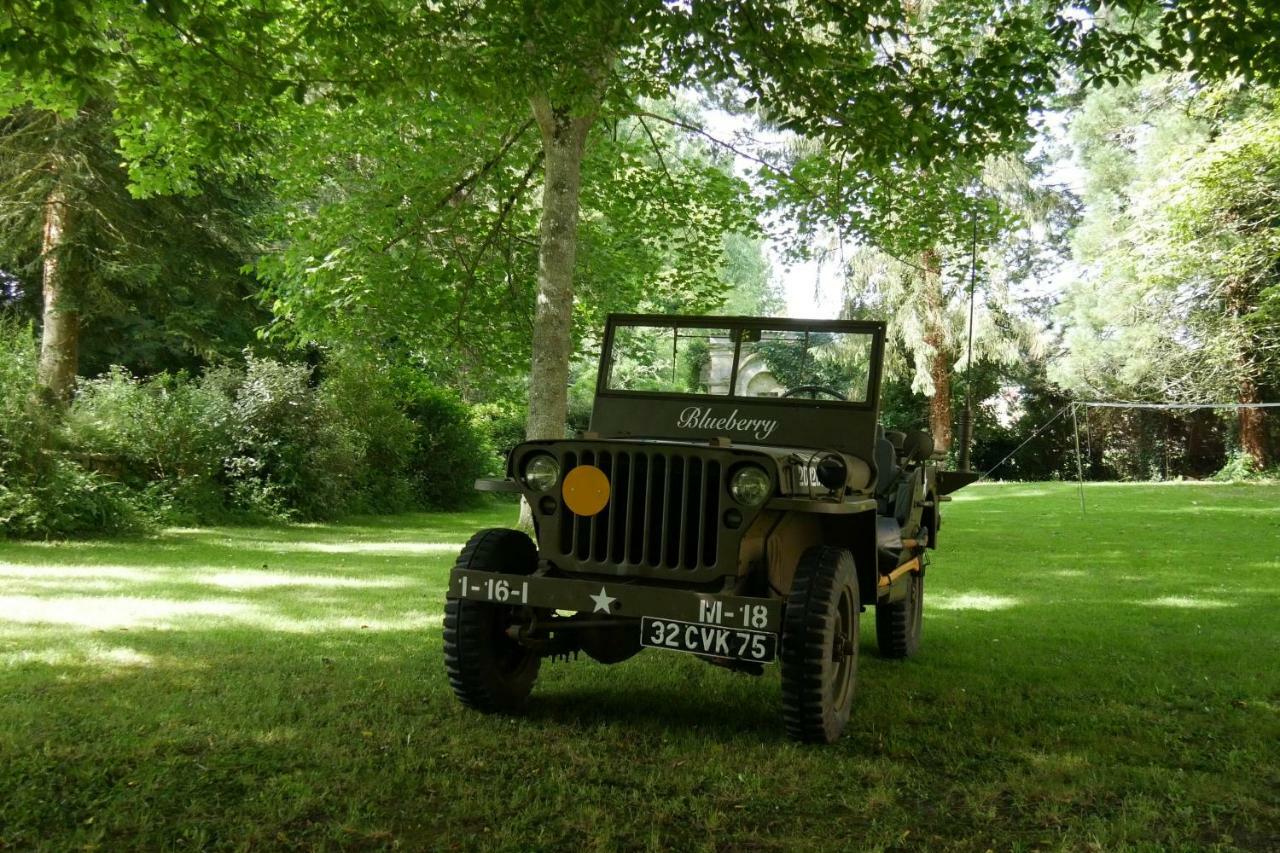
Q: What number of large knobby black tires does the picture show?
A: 3